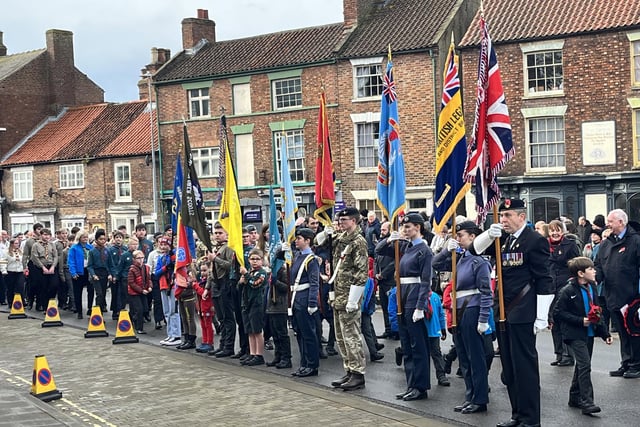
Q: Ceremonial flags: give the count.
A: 10